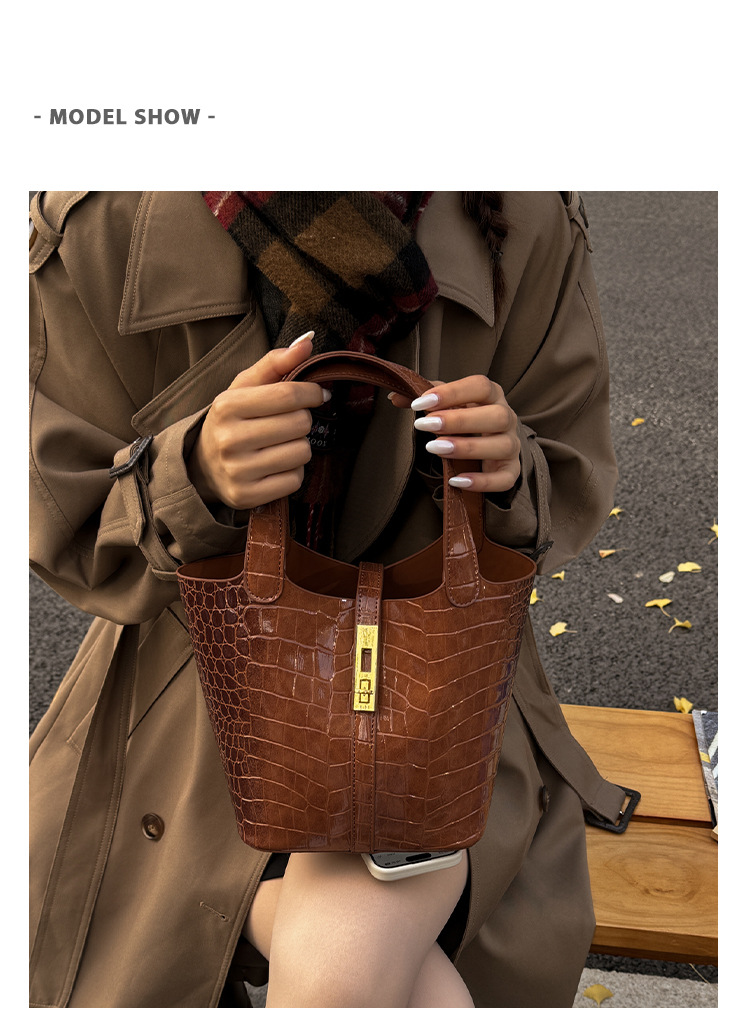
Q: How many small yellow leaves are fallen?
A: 12